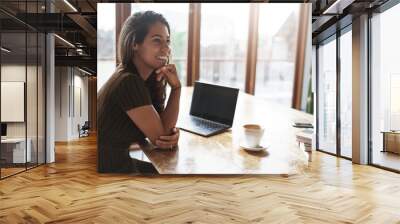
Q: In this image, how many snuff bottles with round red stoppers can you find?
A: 0